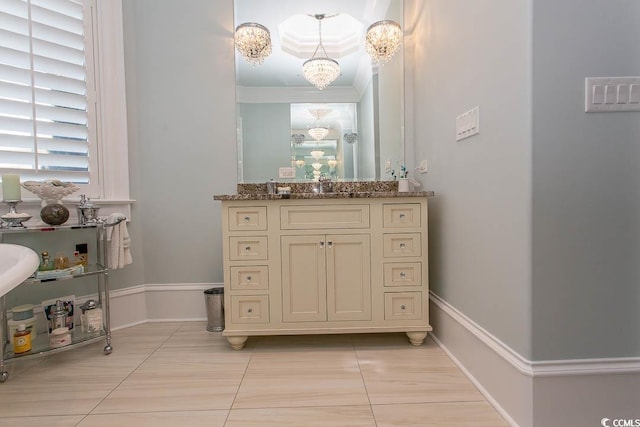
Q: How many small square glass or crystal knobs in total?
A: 10